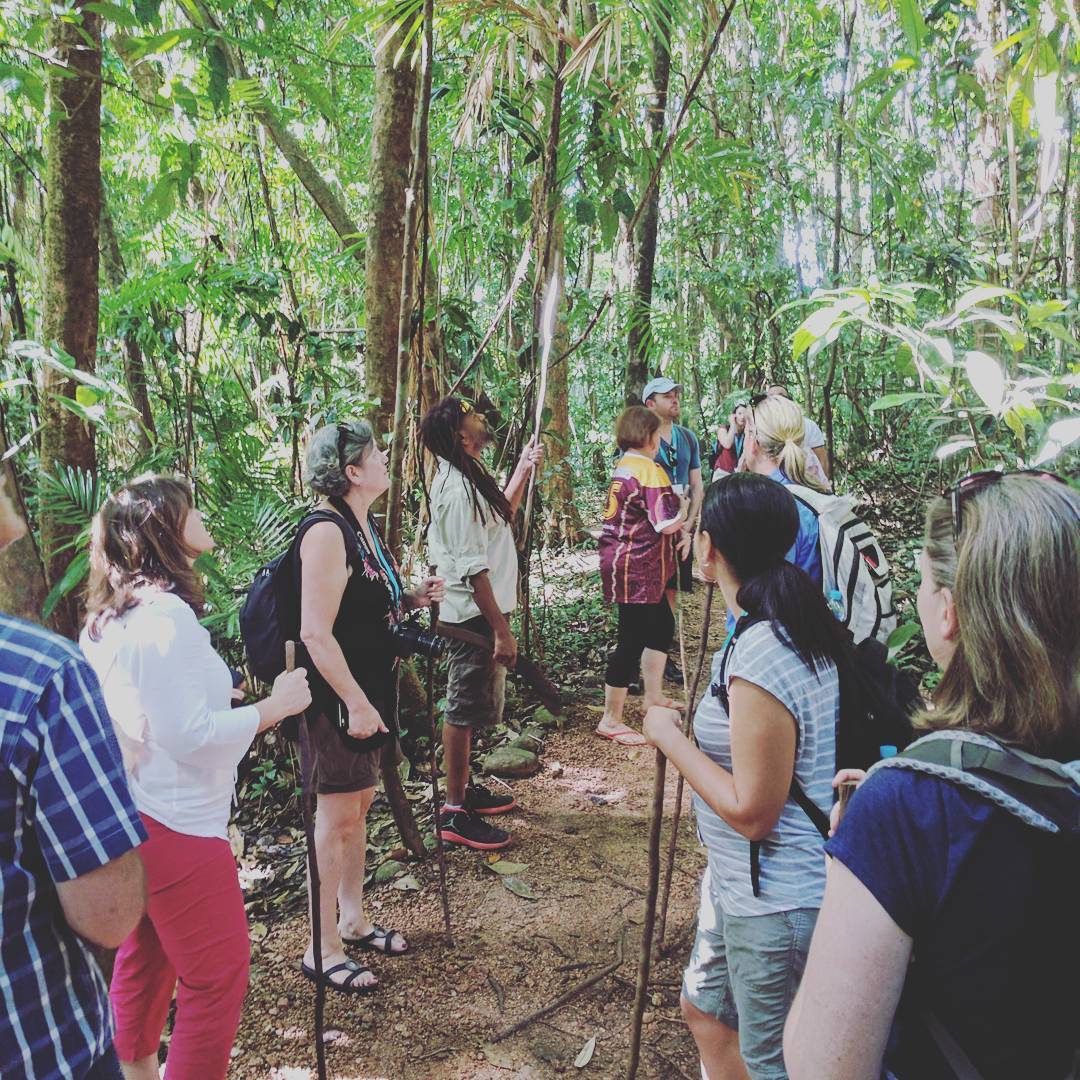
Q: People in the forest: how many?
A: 11